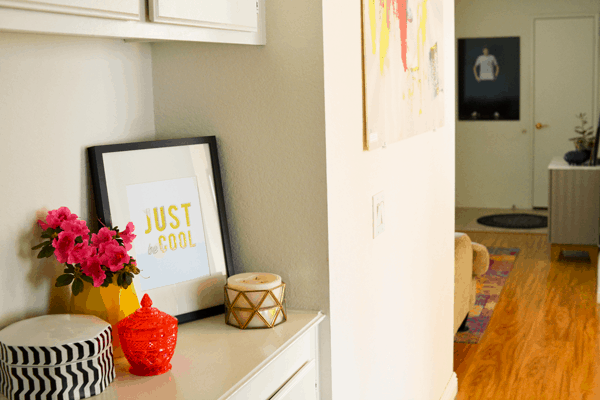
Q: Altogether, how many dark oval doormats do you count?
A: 1